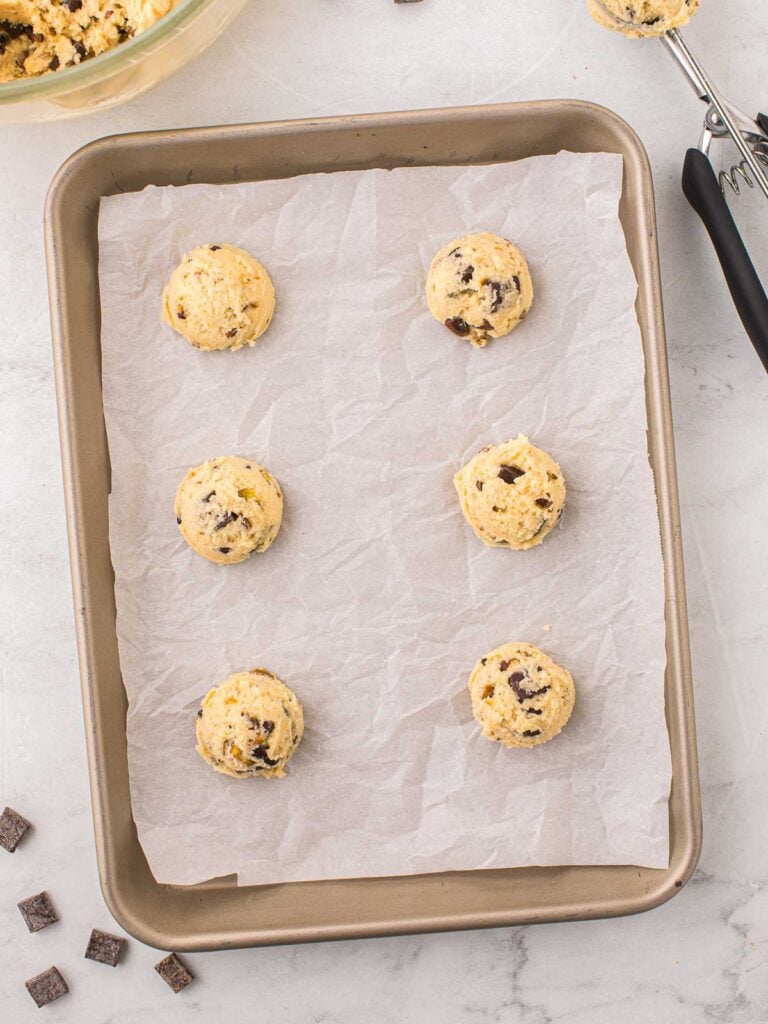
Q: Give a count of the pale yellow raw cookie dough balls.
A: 6